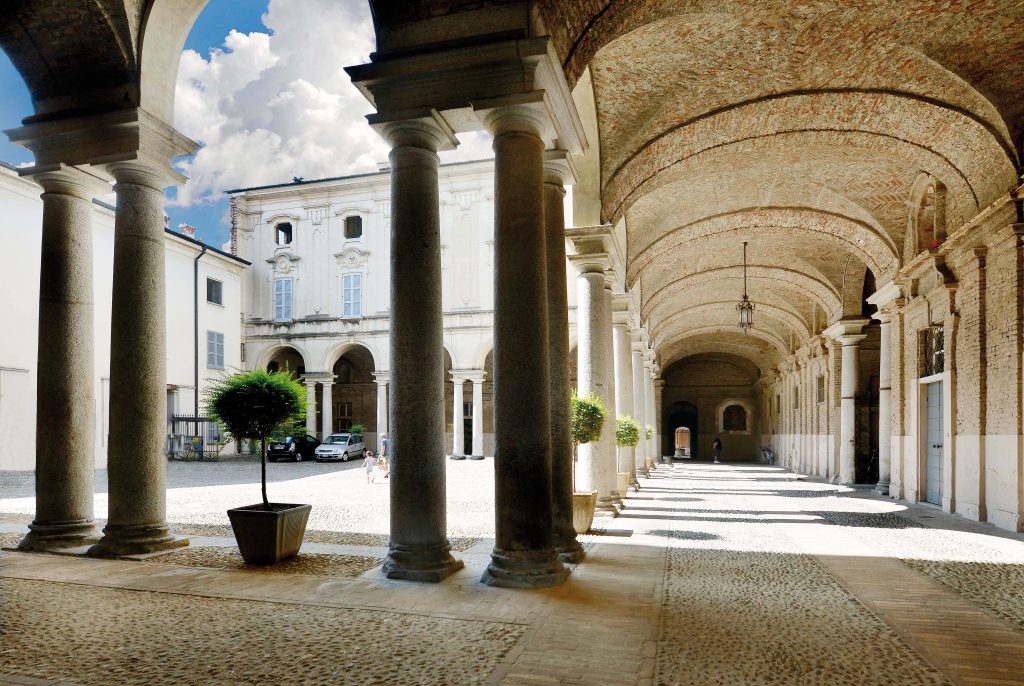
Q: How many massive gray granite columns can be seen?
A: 5